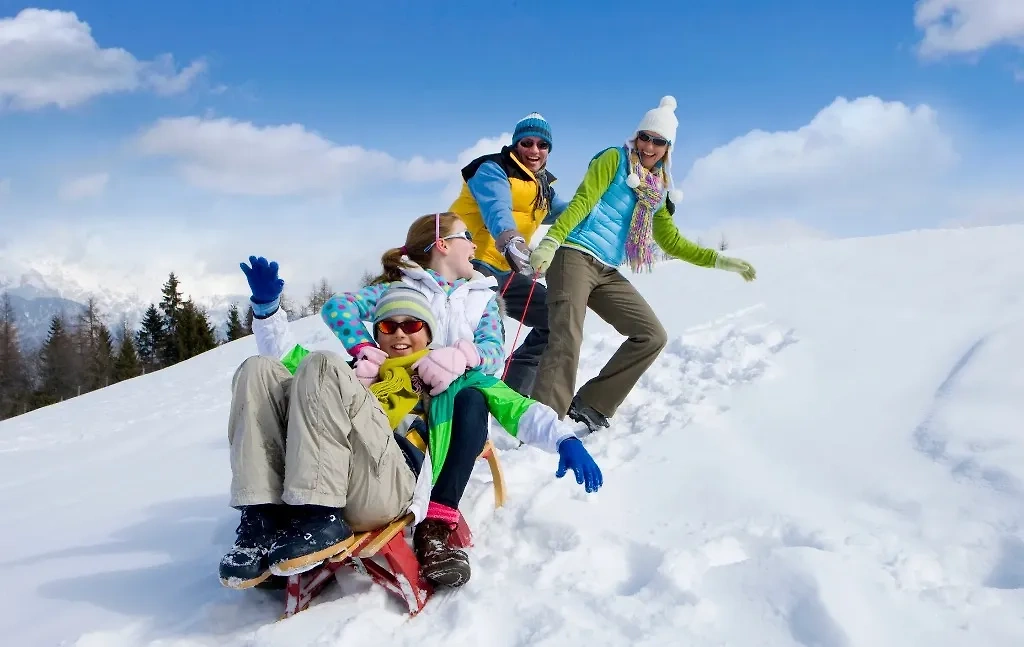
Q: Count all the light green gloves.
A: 2